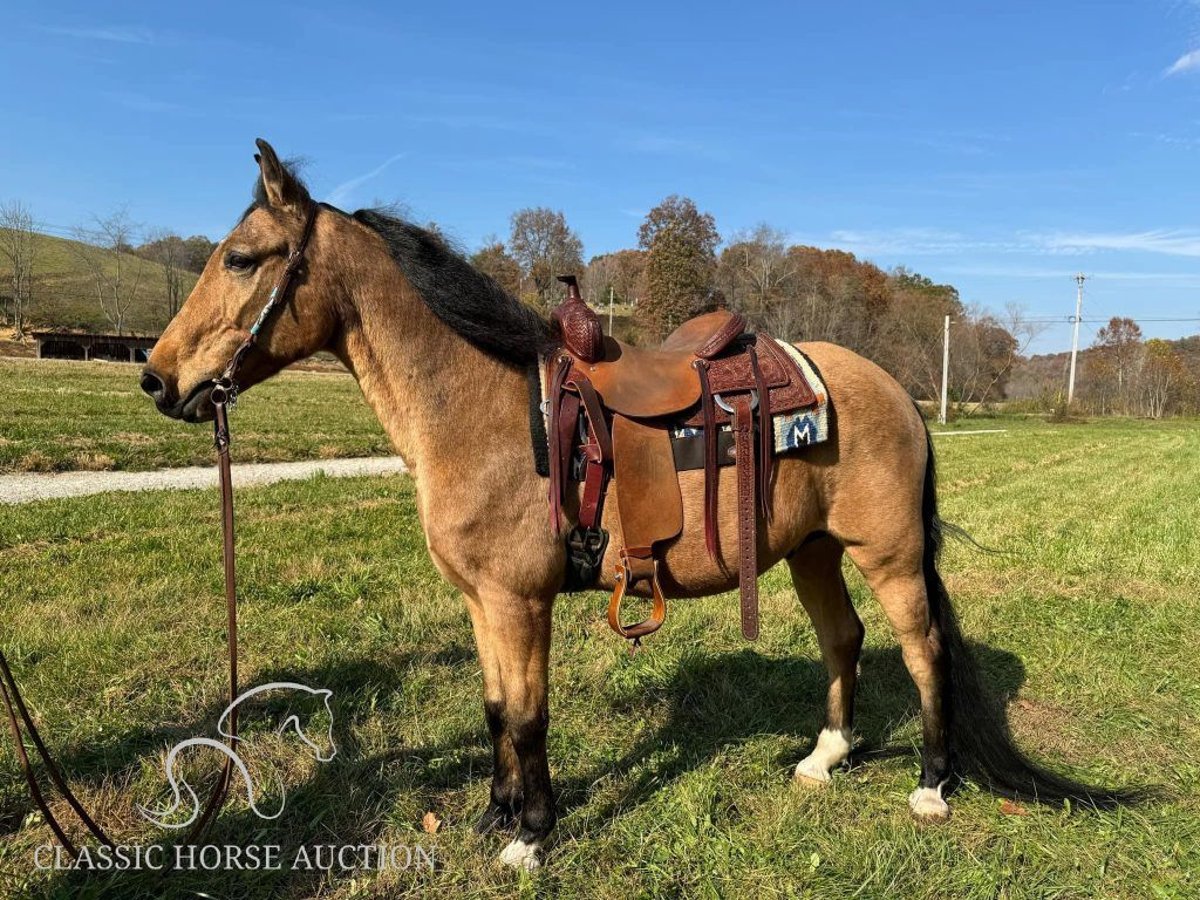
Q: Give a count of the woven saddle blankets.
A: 1